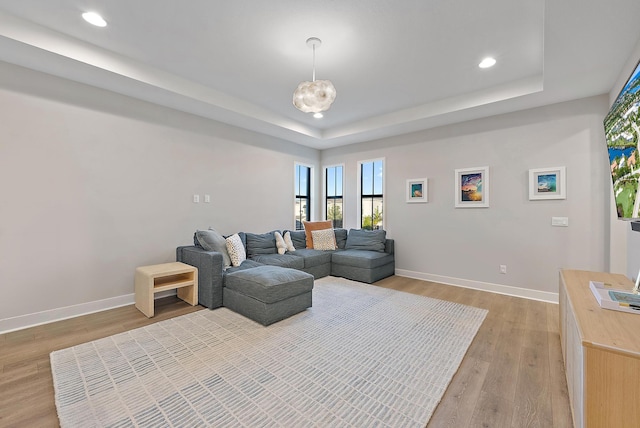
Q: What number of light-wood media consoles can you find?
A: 1